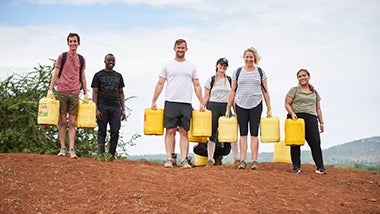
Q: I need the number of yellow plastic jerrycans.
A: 10